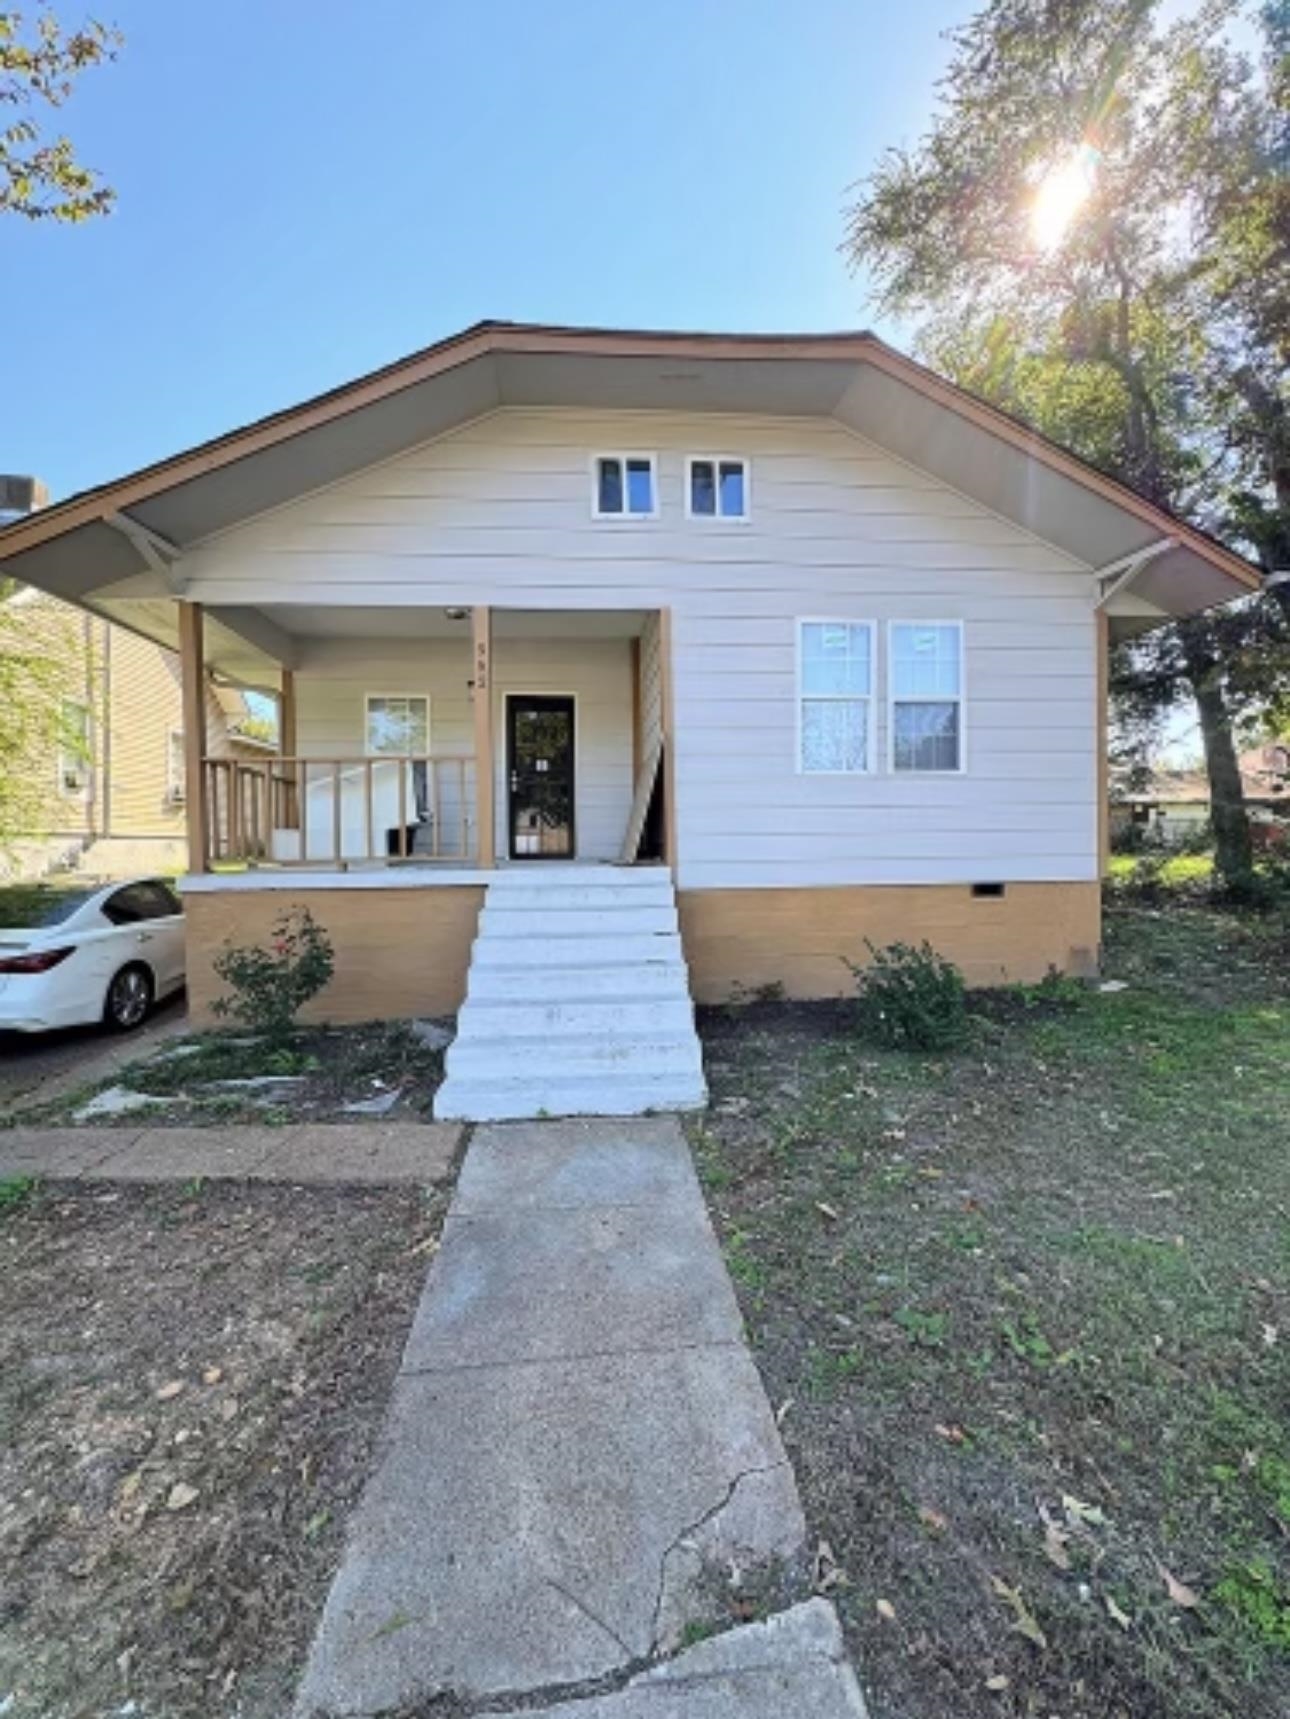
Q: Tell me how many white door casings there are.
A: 1